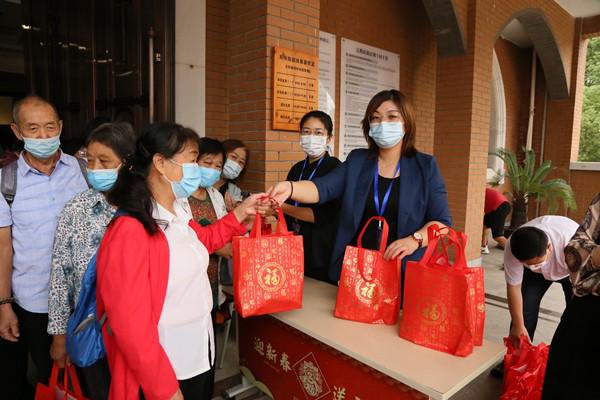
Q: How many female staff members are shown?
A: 2